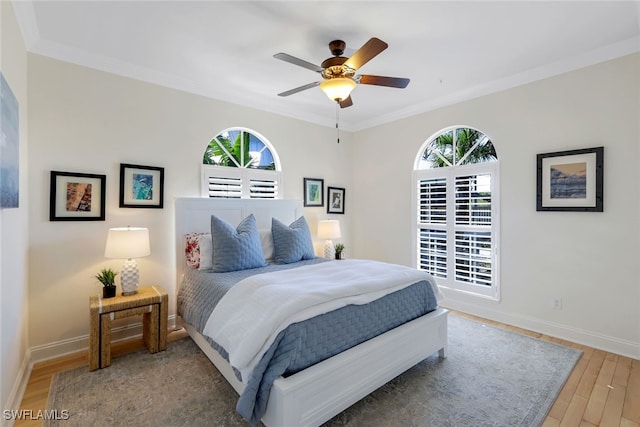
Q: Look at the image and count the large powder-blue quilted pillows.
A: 2